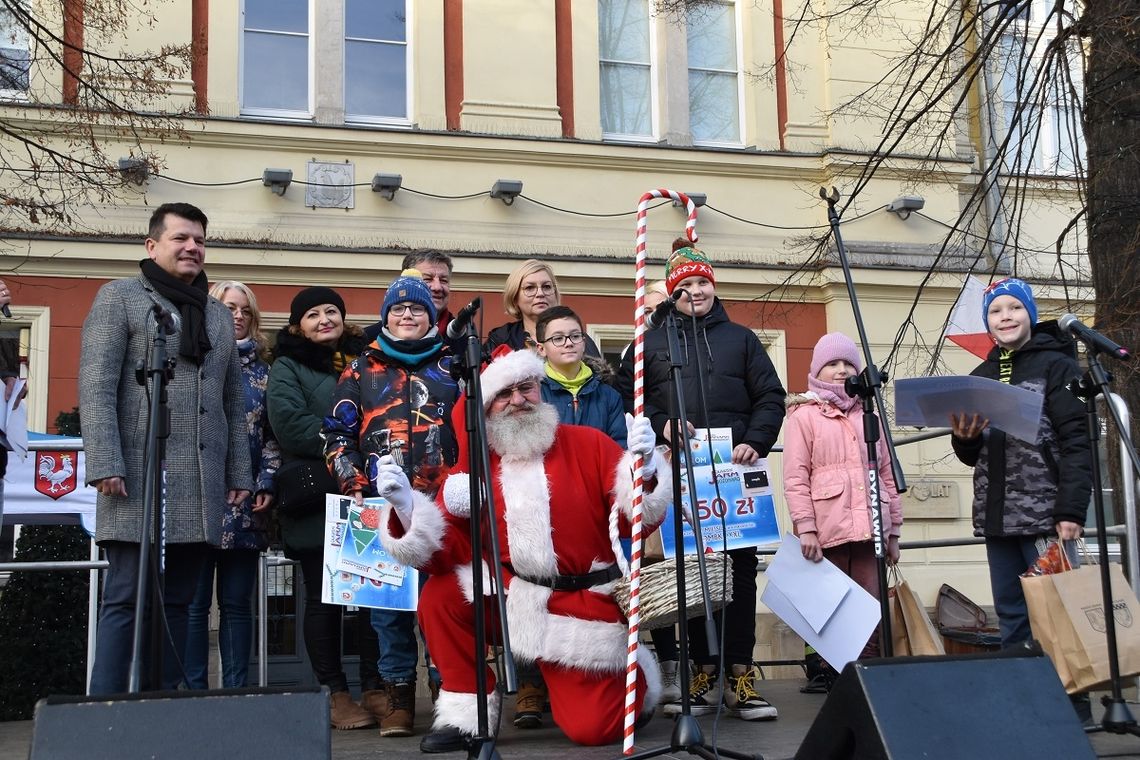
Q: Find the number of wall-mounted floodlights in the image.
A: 6